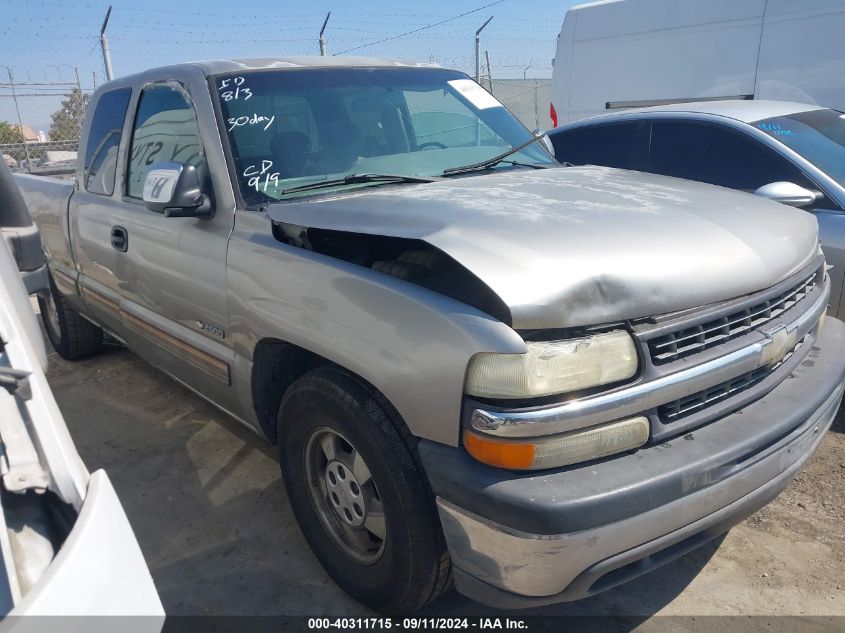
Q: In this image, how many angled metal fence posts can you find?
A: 3